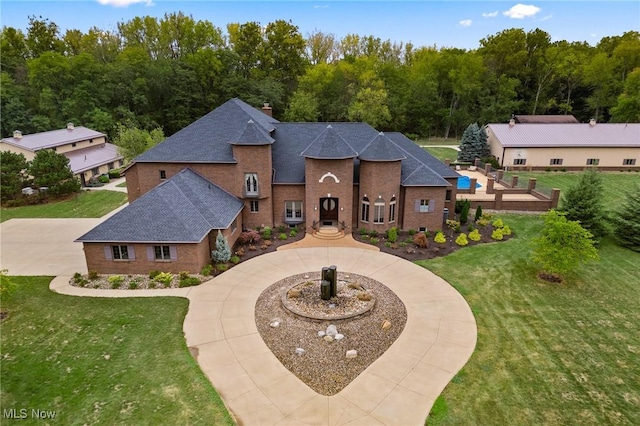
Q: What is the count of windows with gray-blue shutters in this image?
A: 3